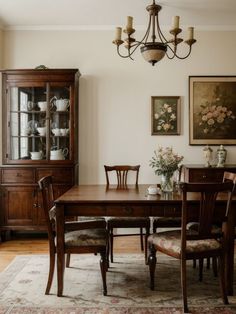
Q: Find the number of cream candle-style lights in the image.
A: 4